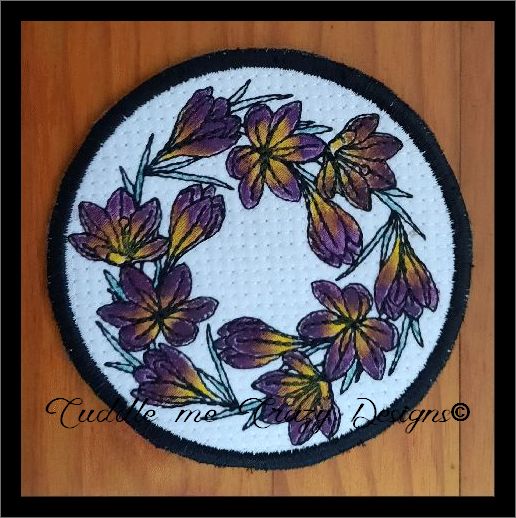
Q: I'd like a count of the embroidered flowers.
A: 12